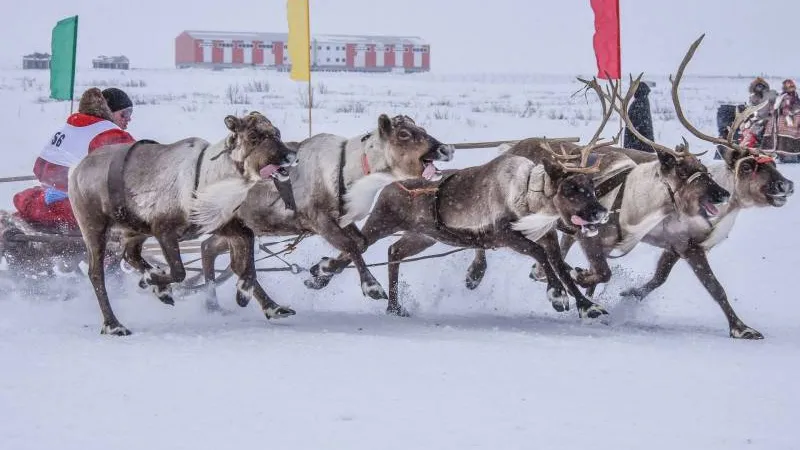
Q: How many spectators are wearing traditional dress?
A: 2